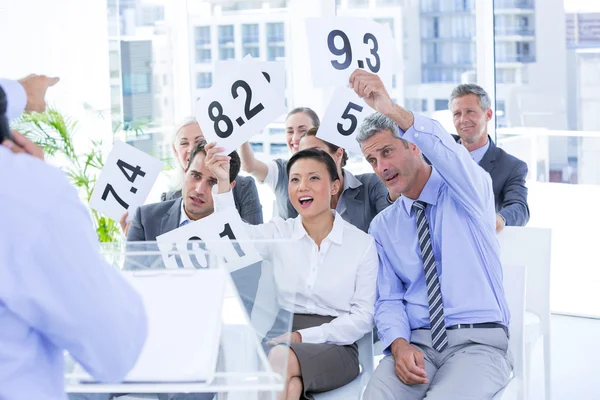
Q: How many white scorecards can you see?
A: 6